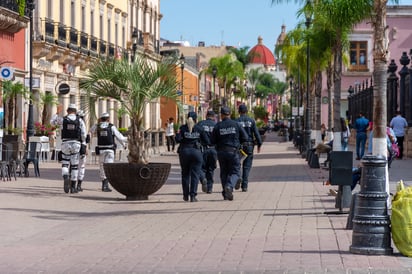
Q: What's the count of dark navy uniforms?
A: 4